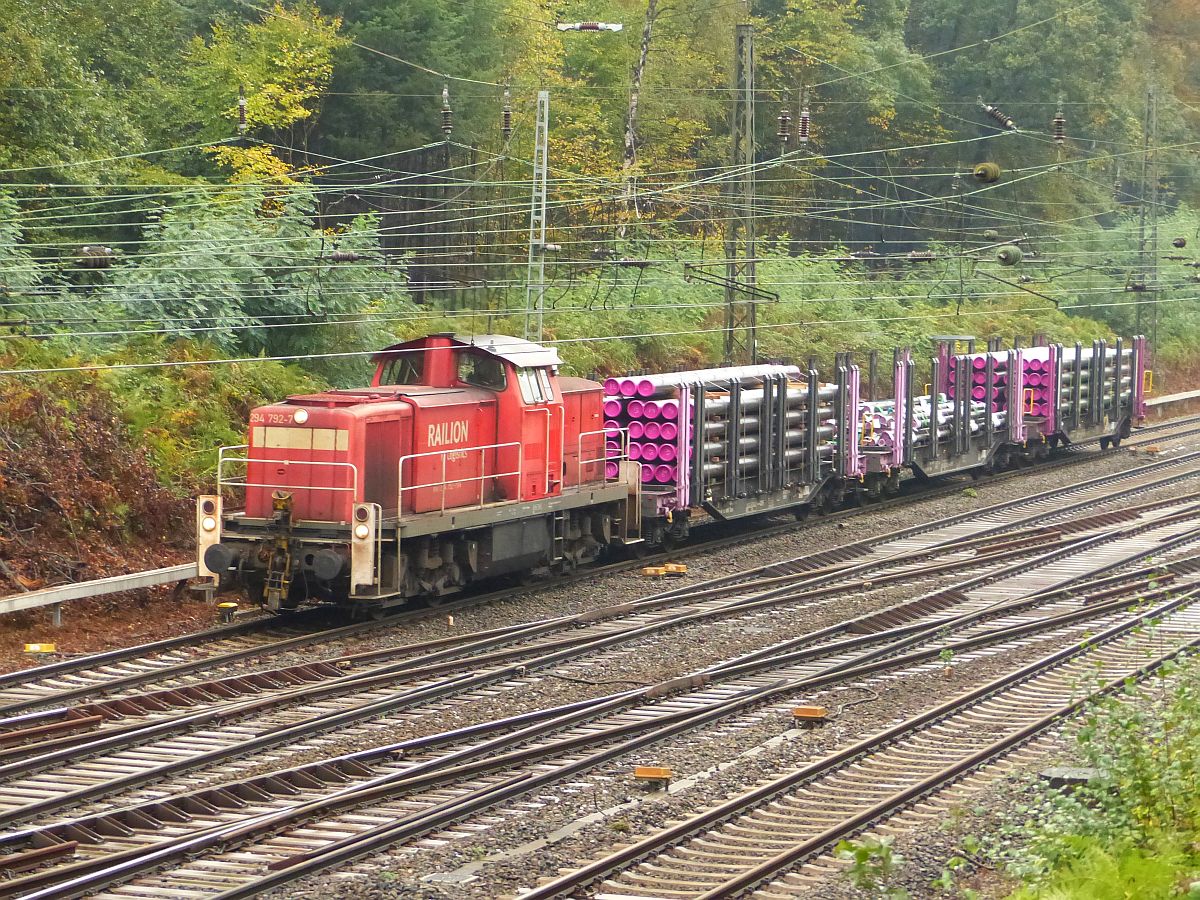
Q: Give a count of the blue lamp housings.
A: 0